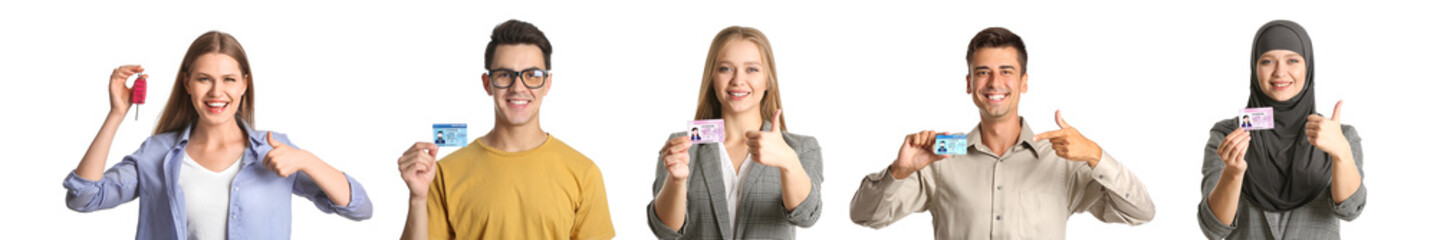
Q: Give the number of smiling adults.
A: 5